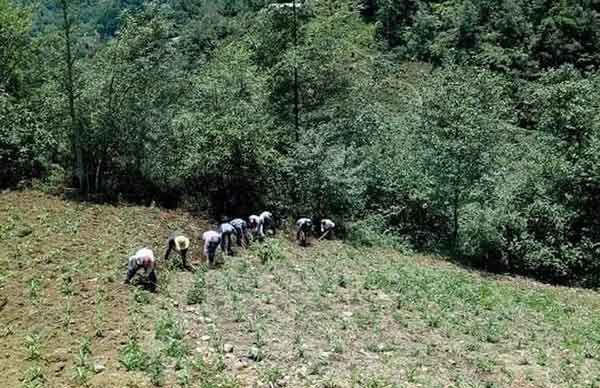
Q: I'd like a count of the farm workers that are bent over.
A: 9